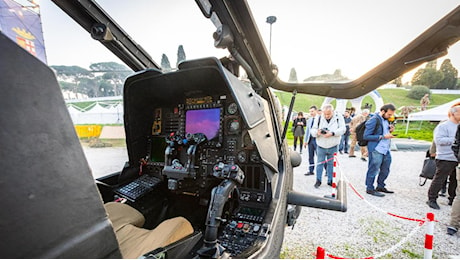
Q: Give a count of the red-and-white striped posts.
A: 3